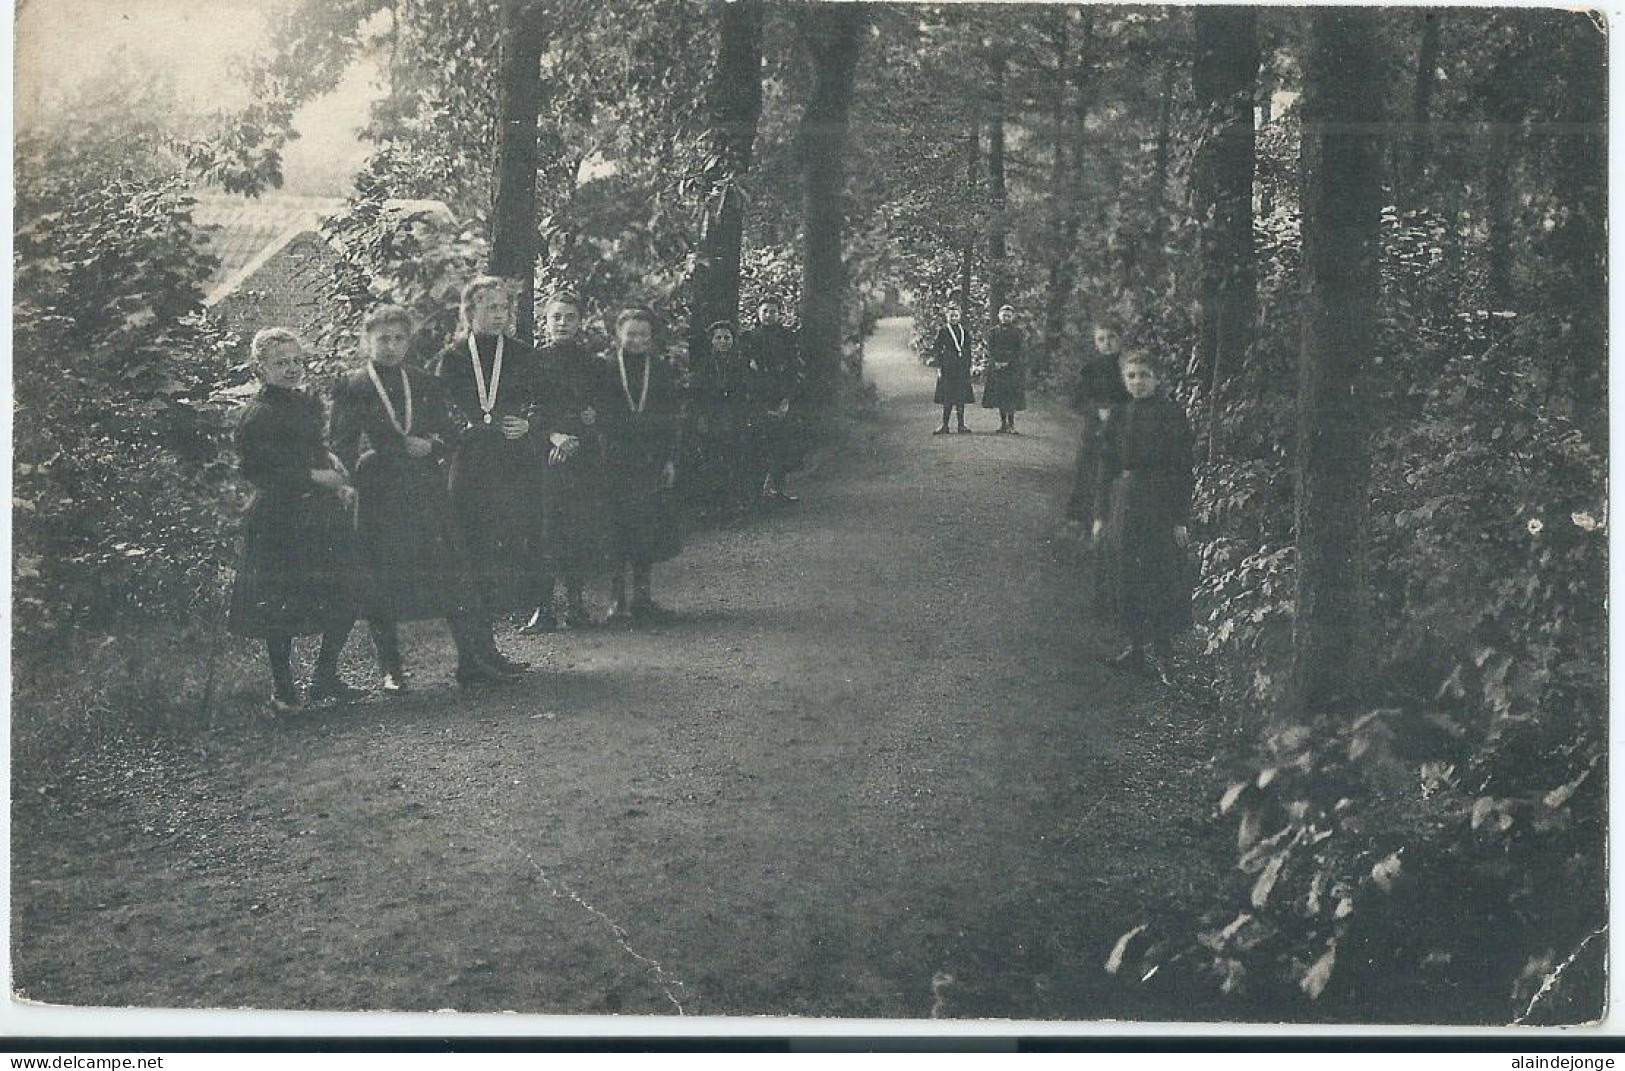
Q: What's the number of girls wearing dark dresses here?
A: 11